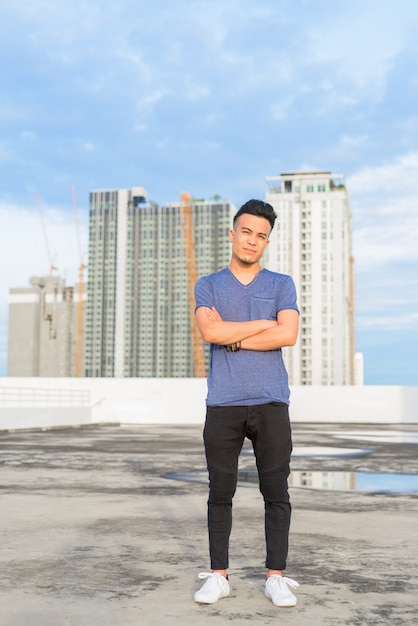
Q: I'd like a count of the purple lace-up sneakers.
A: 0